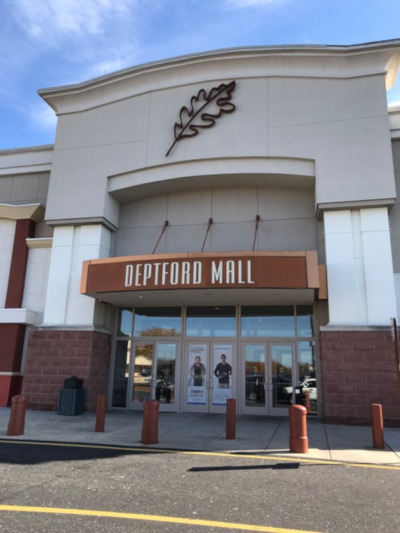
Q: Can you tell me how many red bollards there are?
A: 6